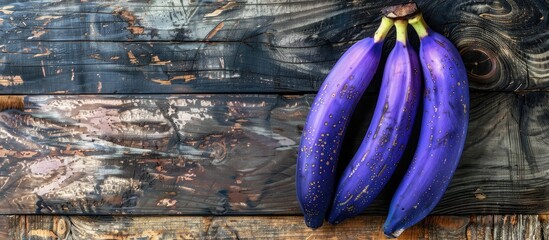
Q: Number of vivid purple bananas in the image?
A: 3